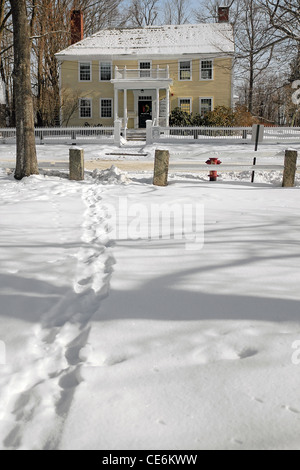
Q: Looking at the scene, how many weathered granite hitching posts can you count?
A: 3